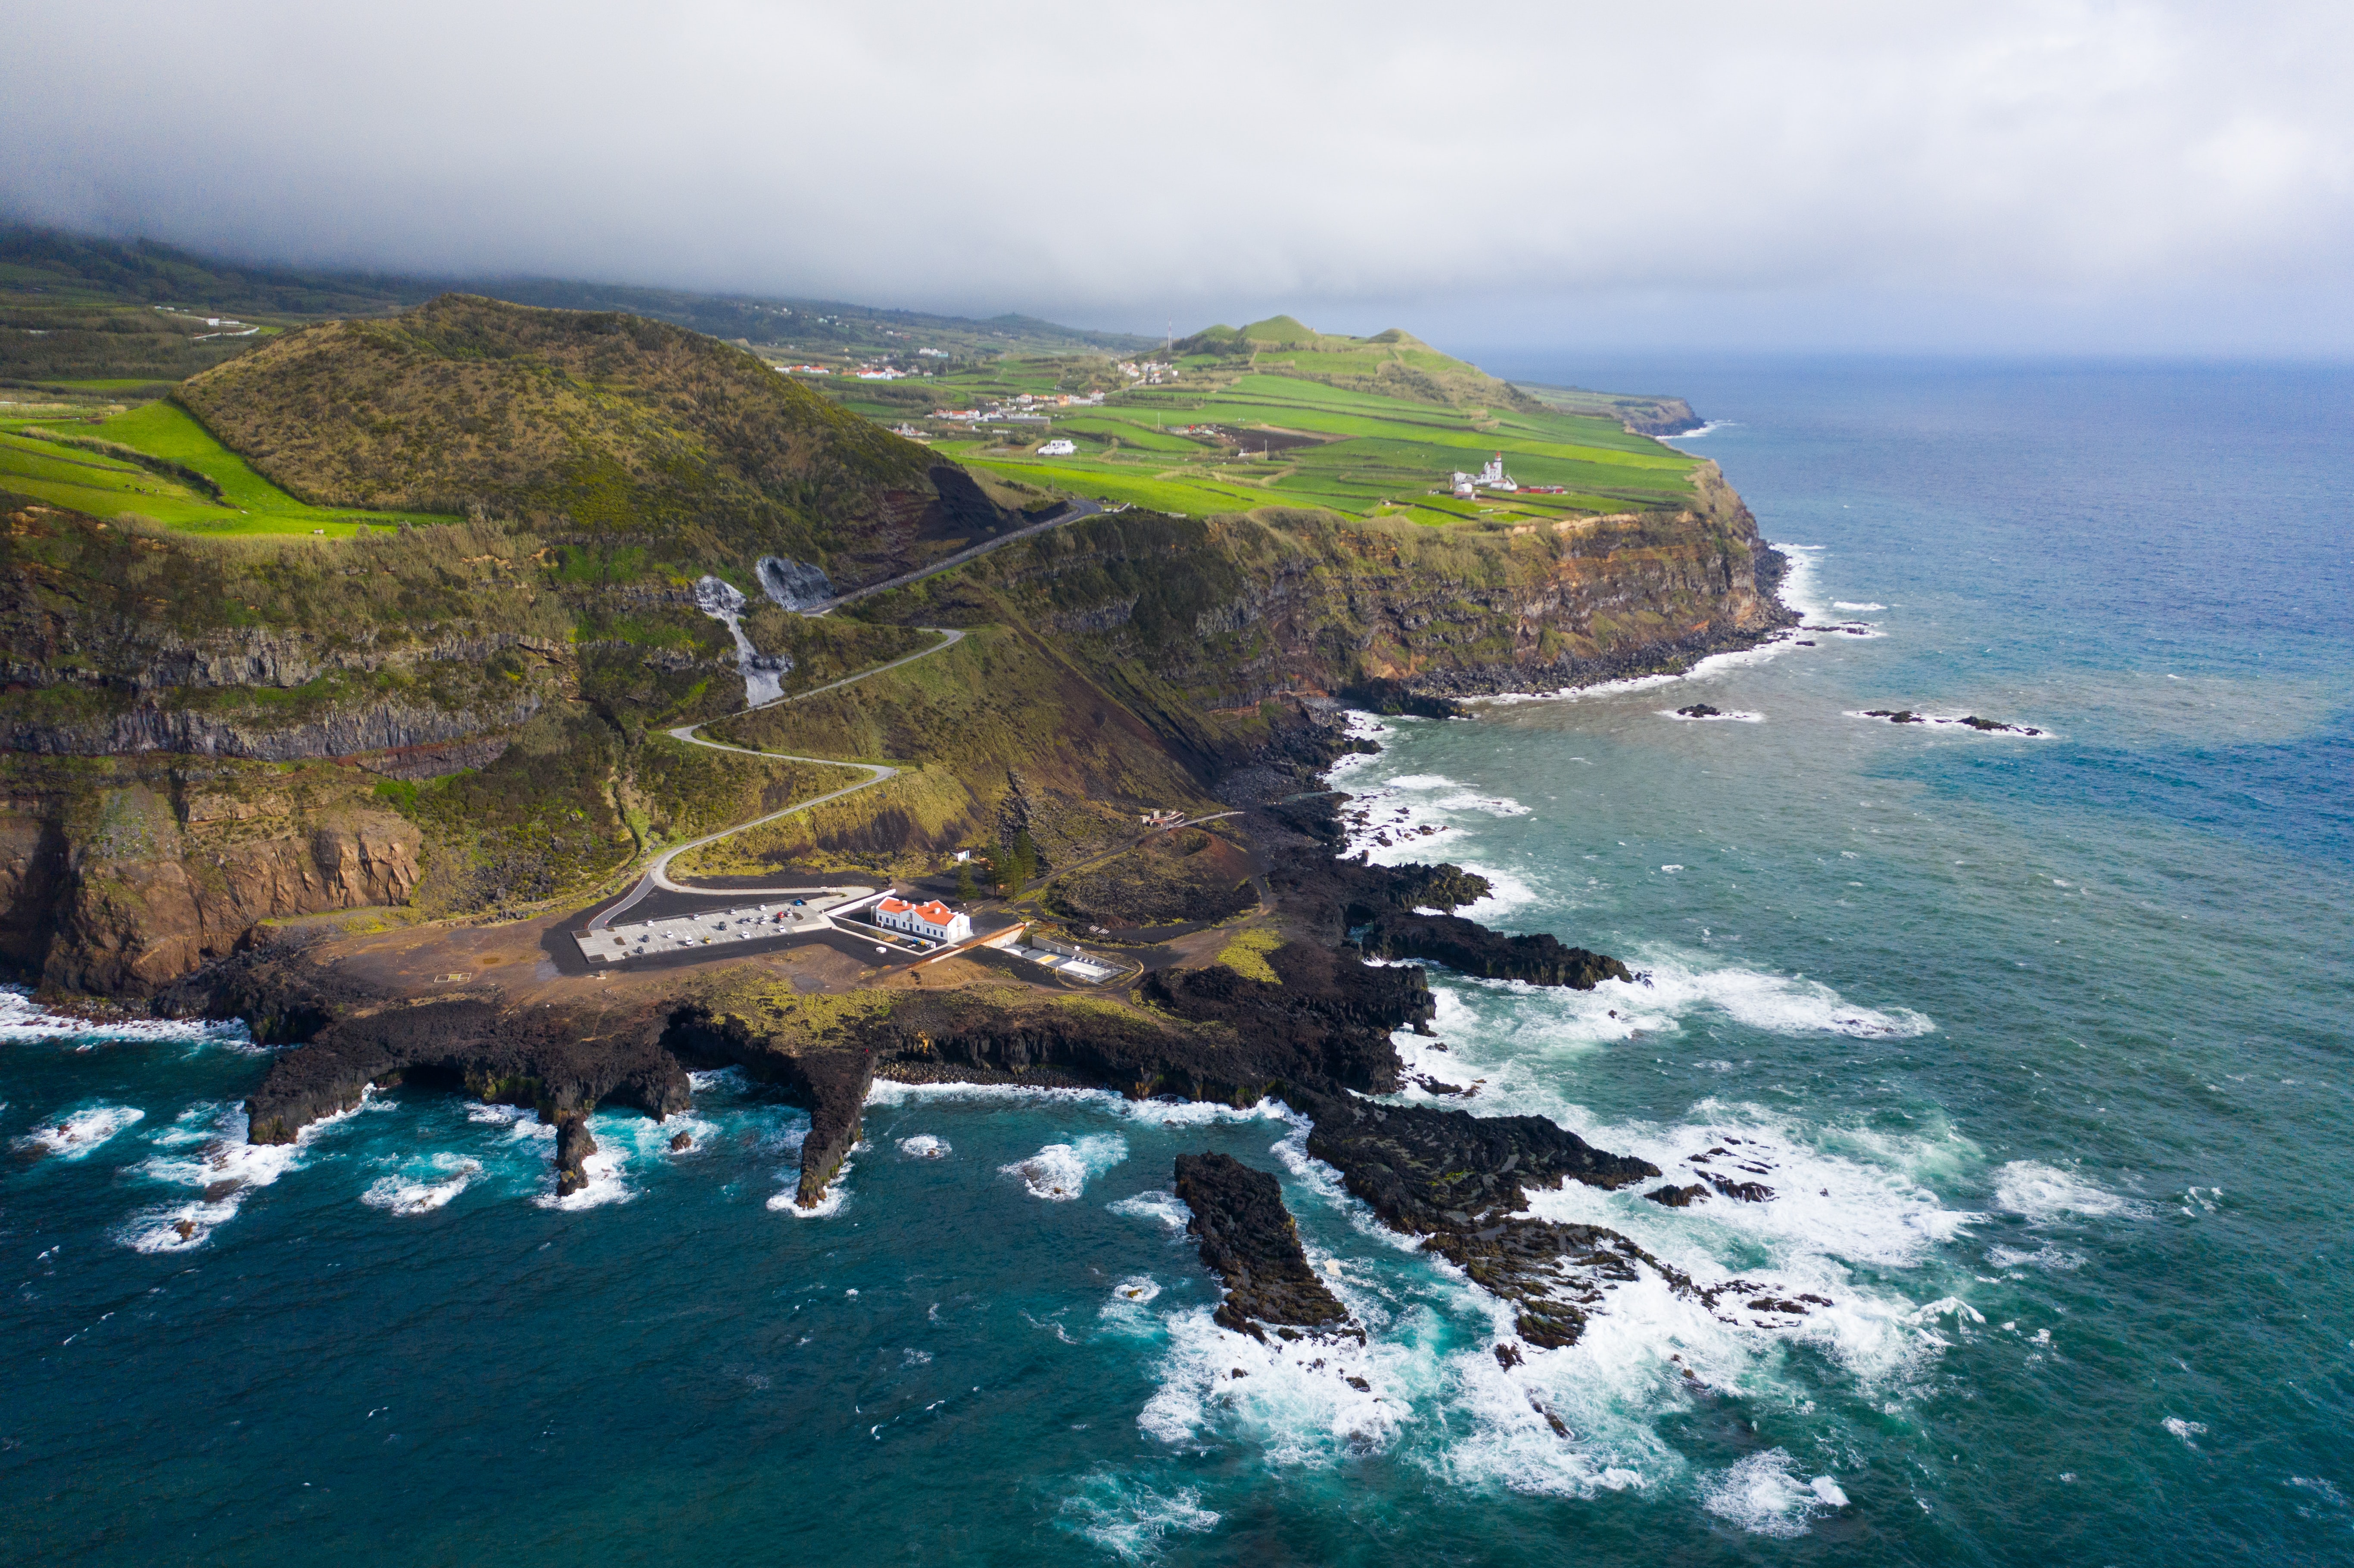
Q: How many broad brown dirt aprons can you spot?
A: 1